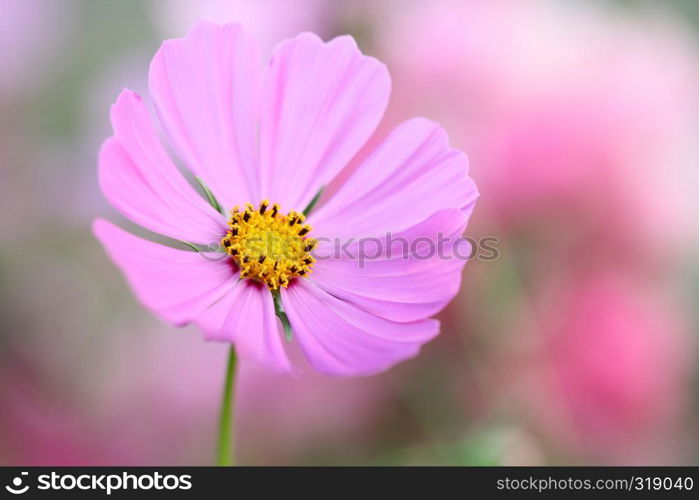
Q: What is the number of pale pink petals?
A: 8